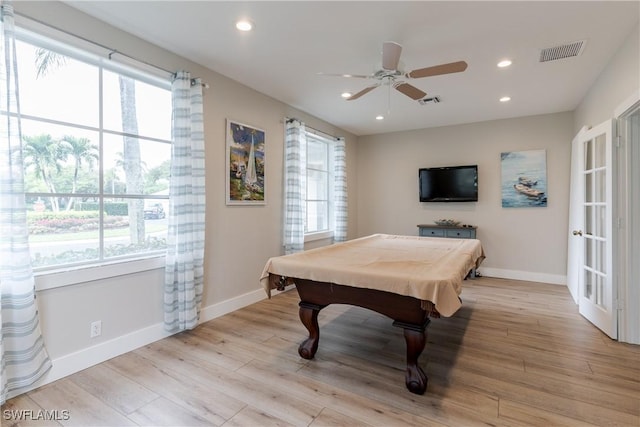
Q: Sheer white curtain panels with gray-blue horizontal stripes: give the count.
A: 4